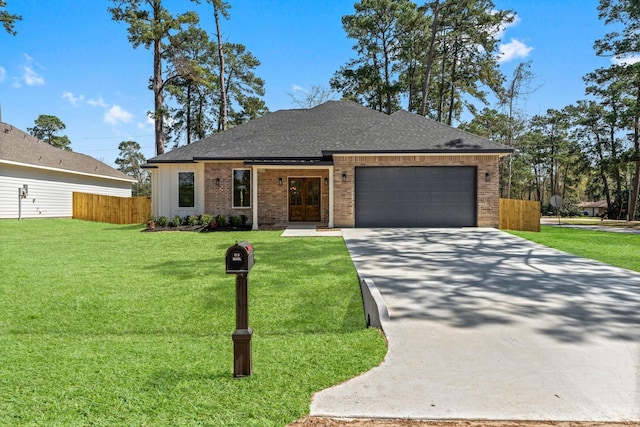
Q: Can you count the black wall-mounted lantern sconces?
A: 5